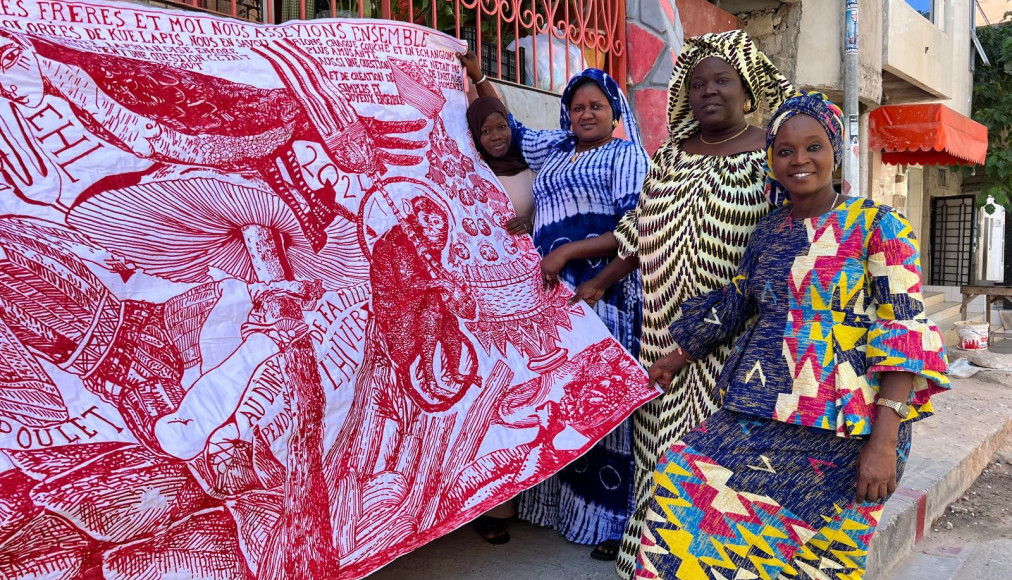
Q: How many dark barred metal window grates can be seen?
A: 1